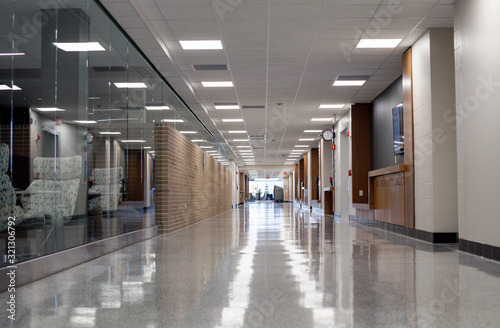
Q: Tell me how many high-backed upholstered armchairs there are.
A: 3